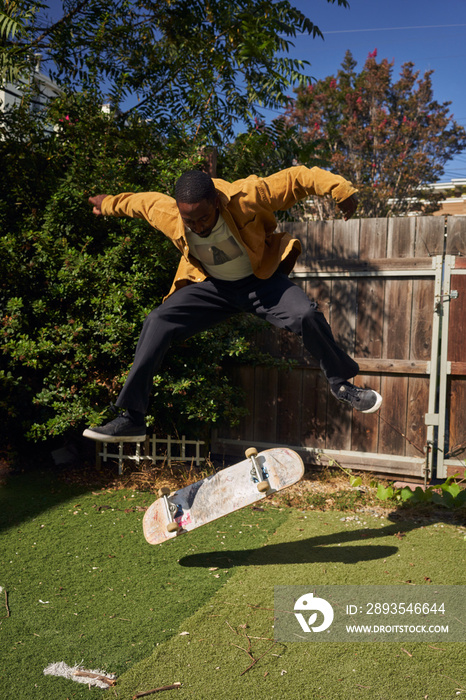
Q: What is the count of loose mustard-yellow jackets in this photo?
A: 1